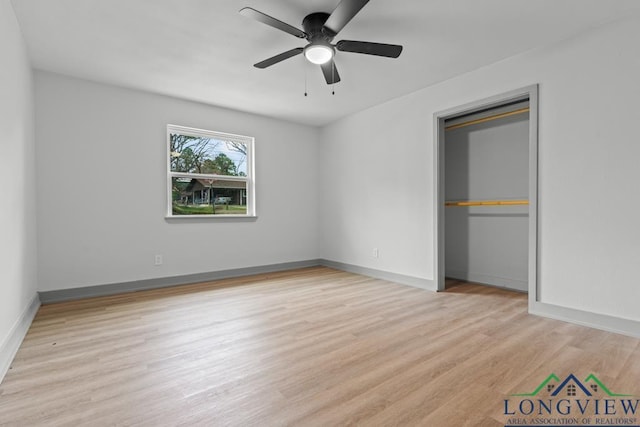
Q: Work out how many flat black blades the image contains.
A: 5